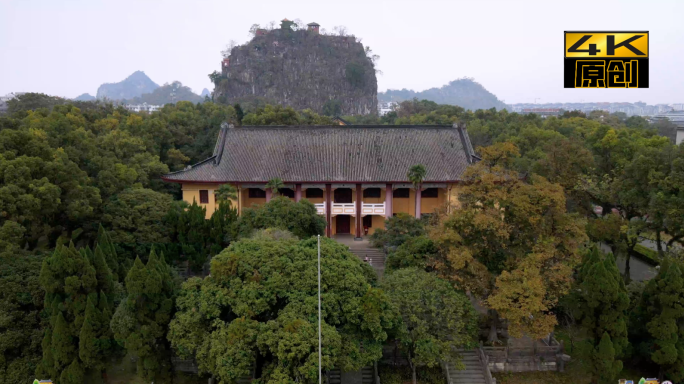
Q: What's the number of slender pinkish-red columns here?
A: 6